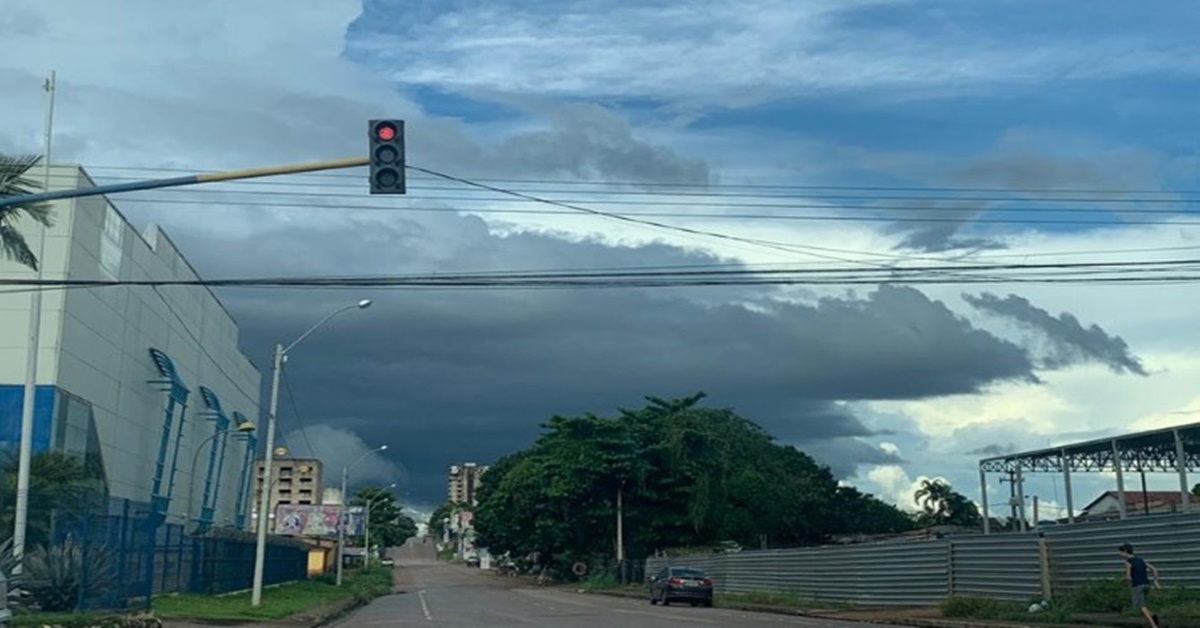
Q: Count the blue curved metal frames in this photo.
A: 3